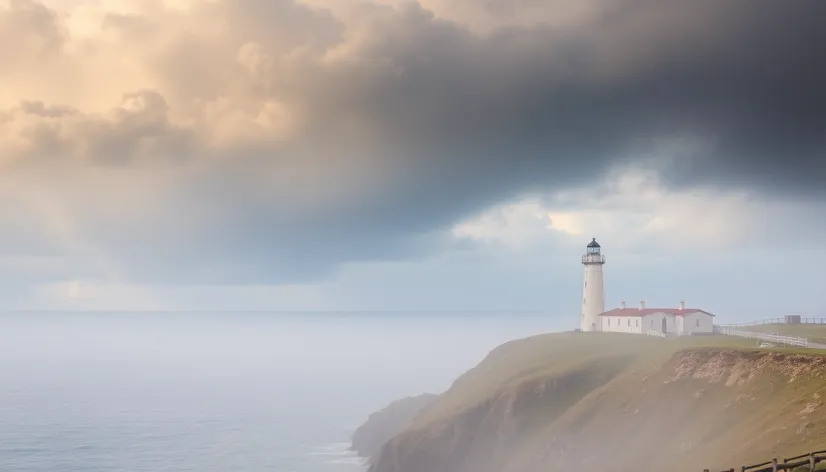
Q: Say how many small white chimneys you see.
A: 3